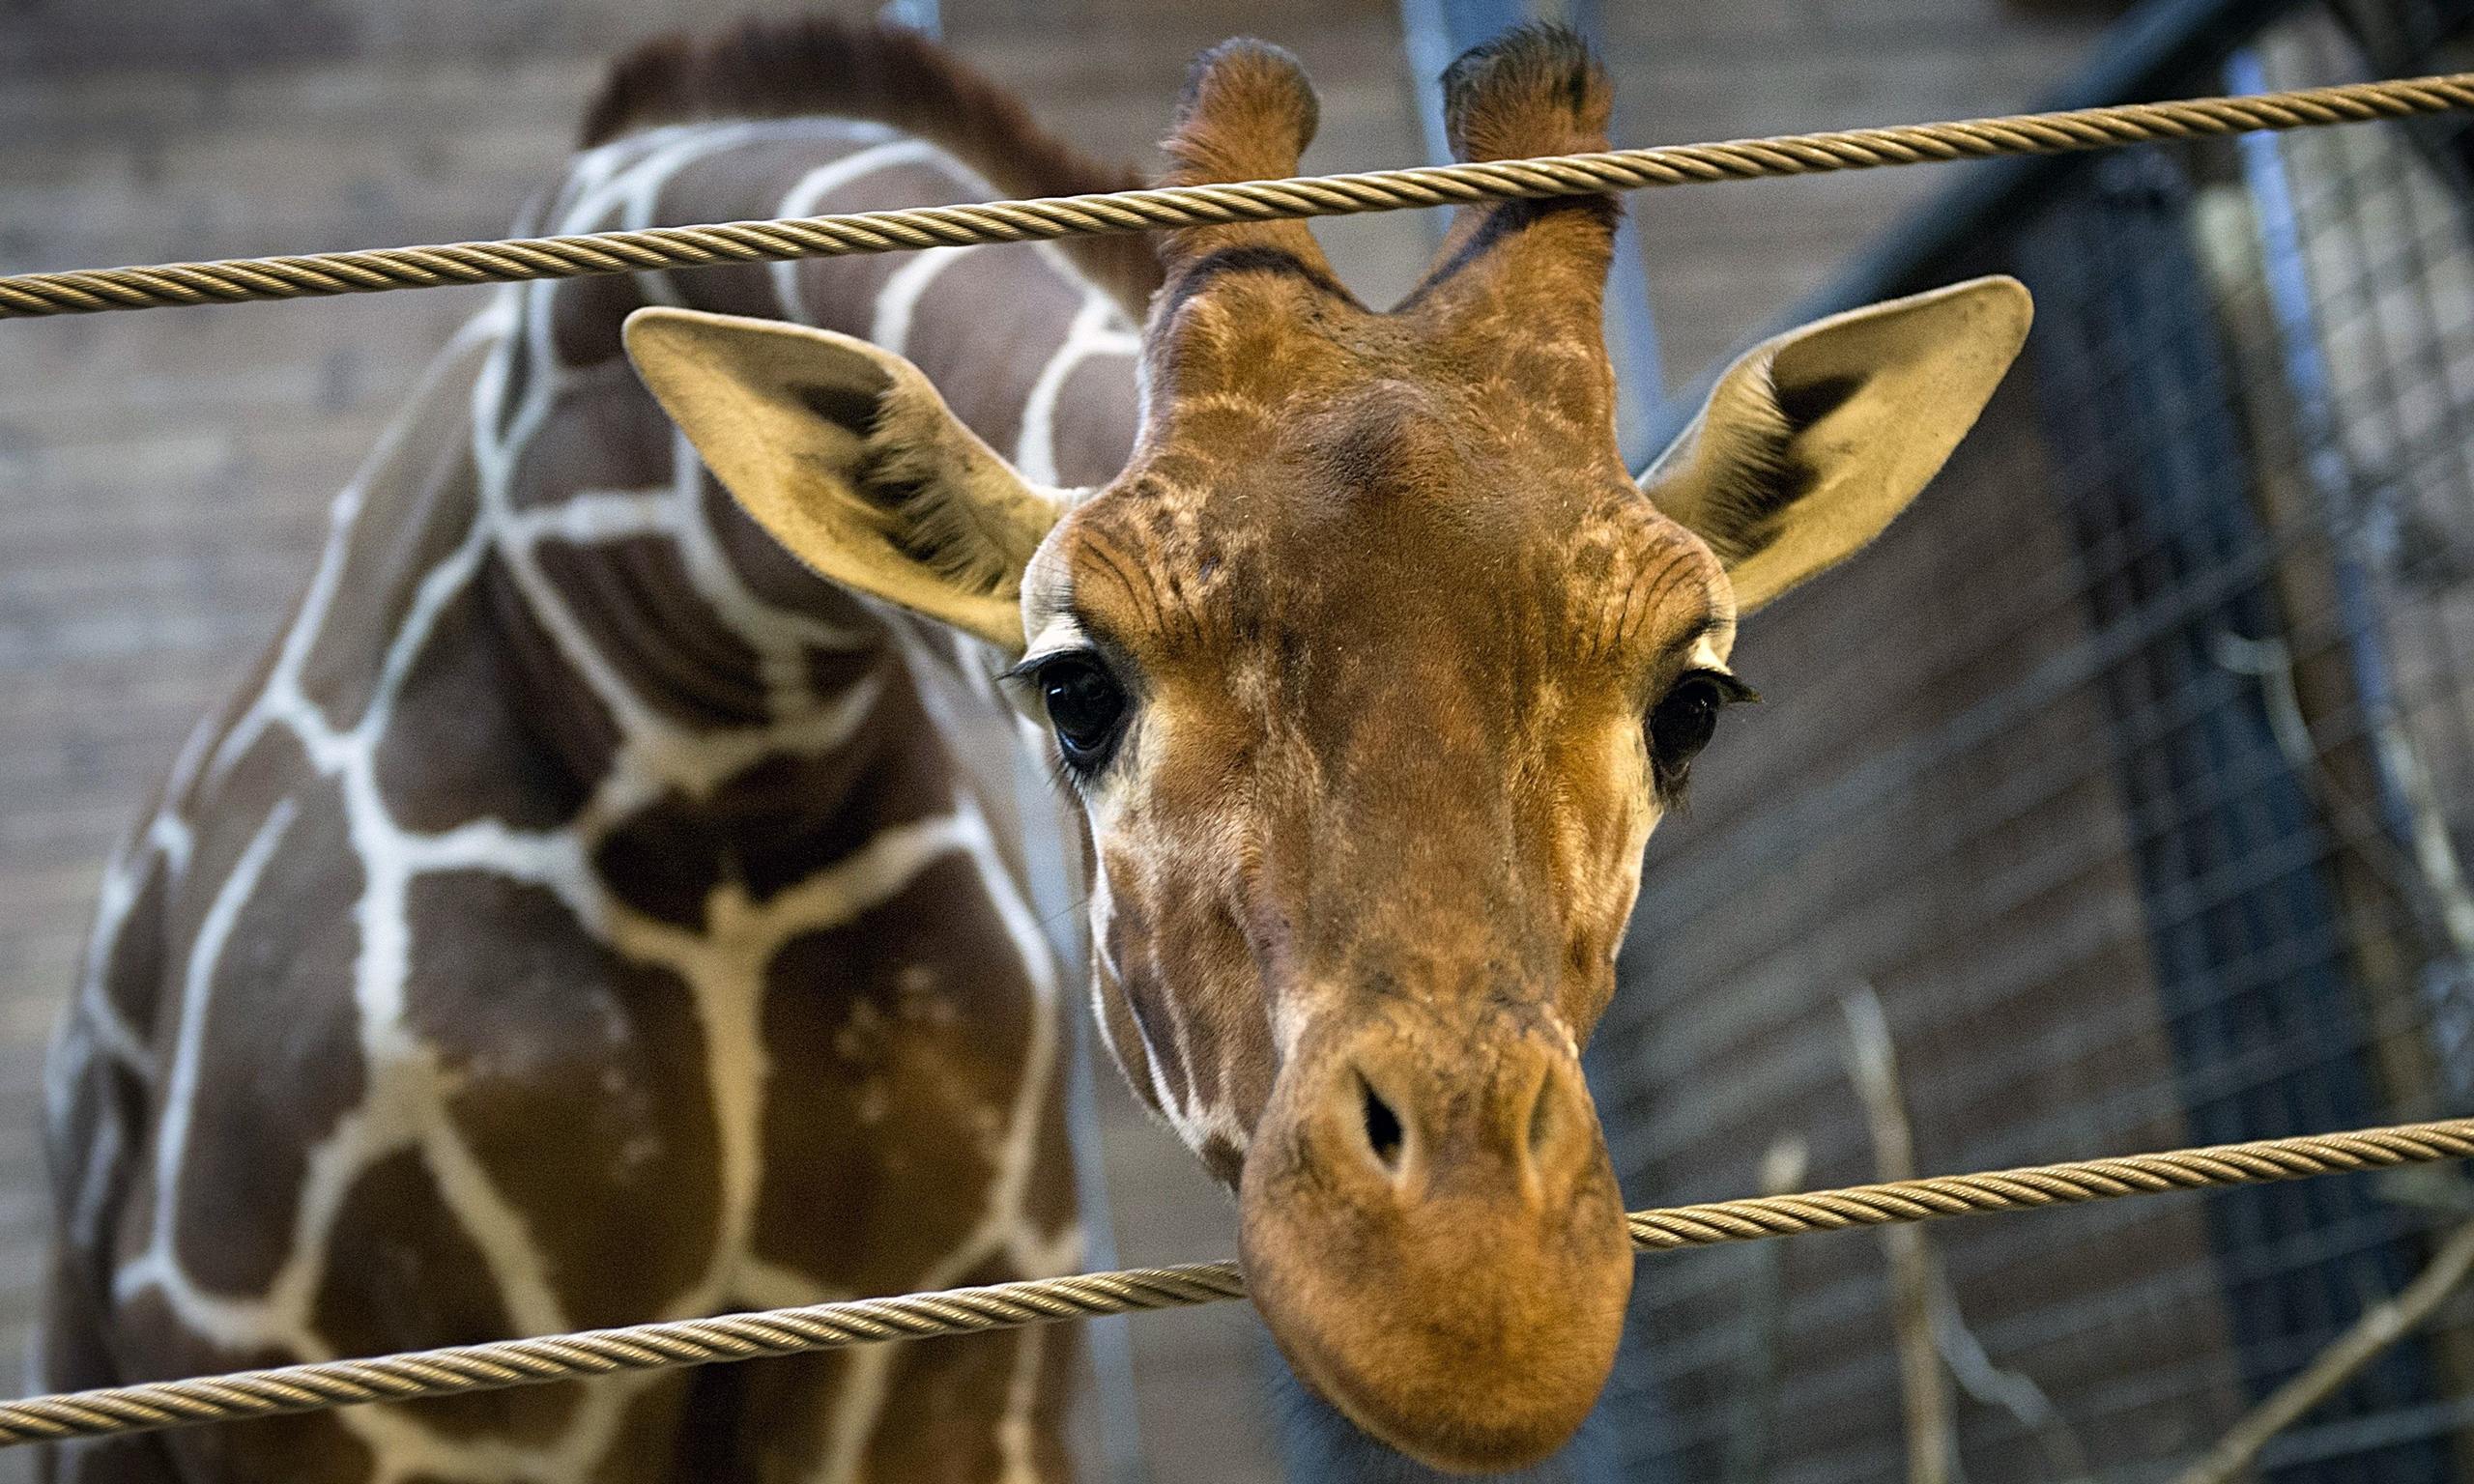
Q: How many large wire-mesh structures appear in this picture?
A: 1